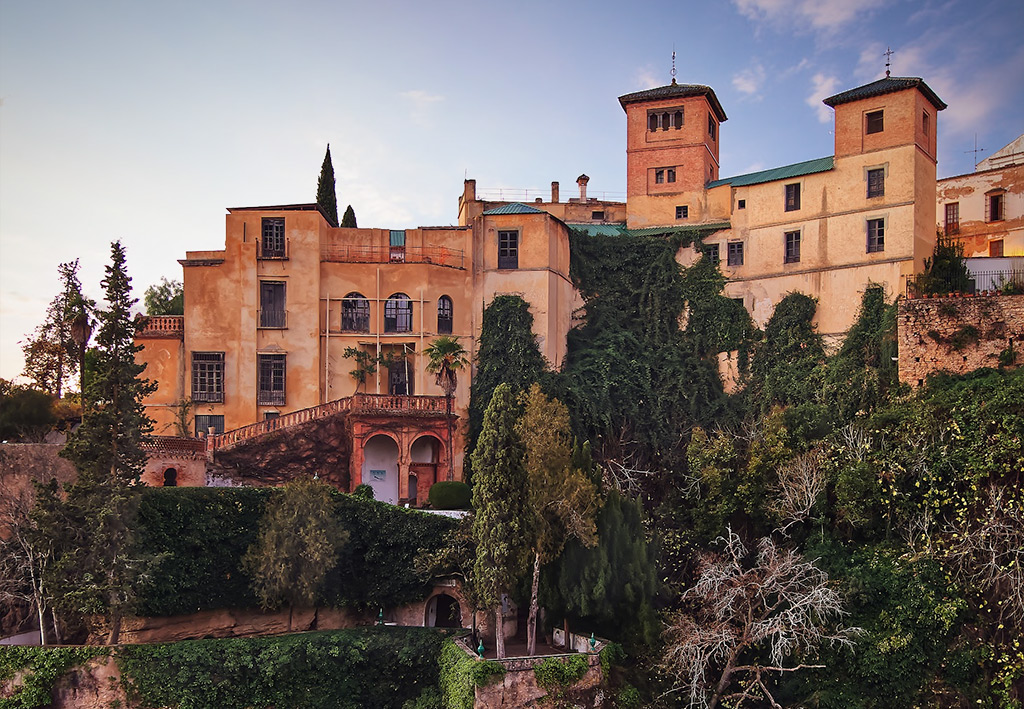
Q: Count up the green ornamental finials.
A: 3